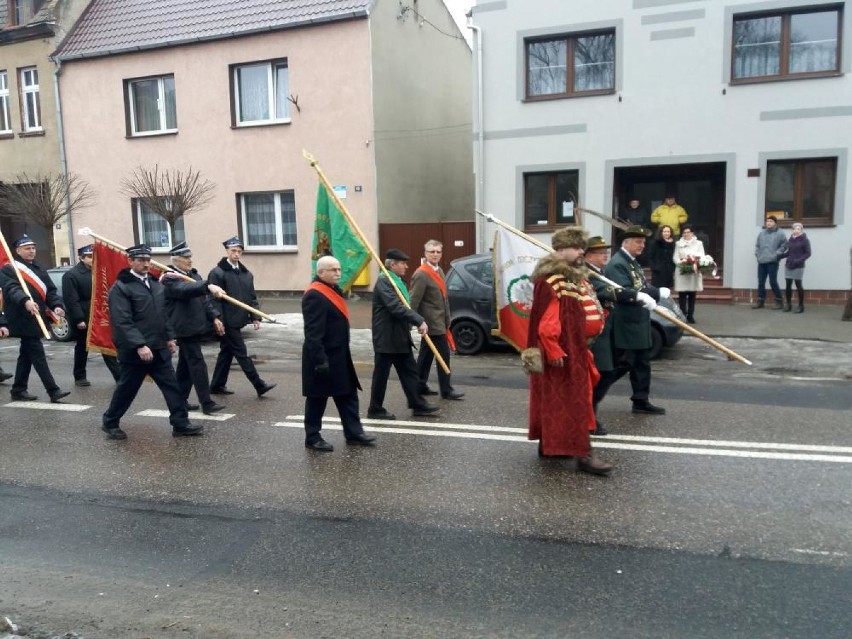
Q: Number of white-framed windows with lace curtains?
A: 4